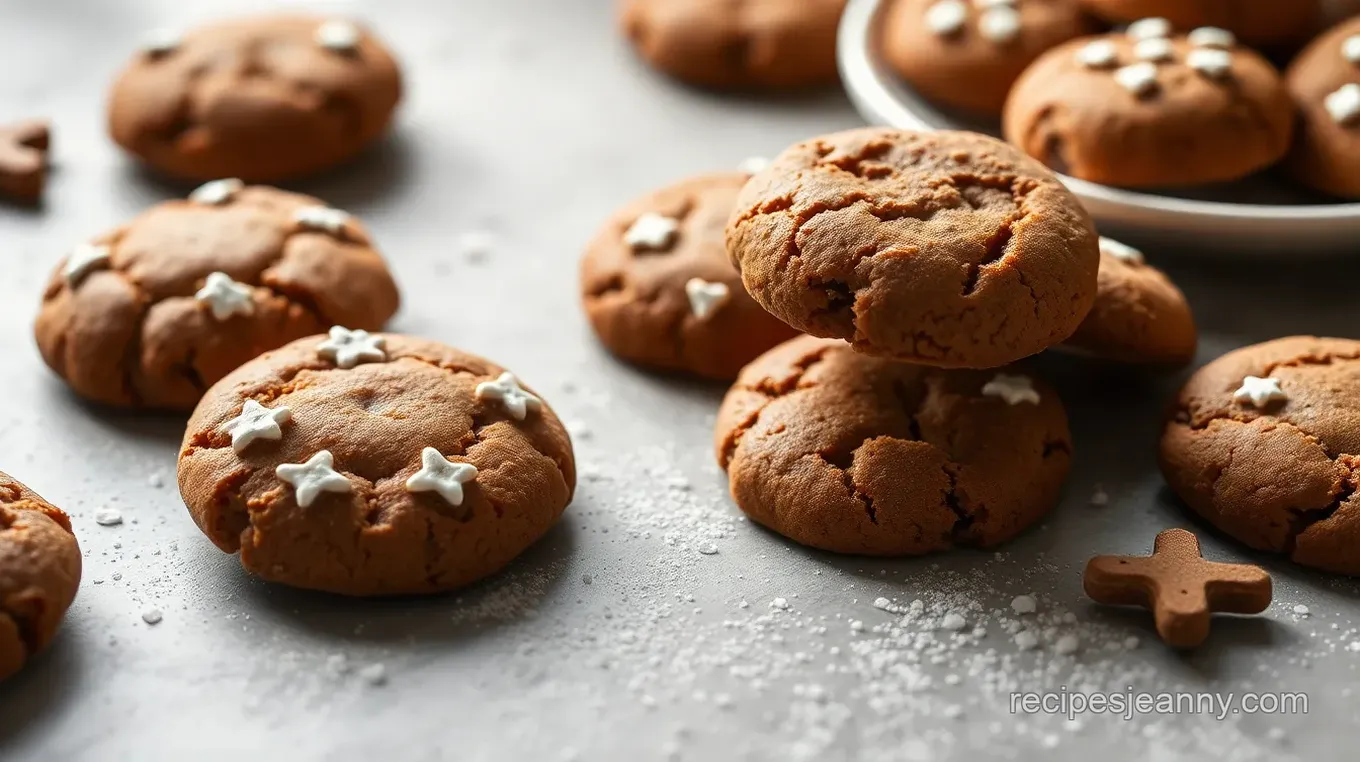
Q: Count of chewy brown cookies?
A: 14